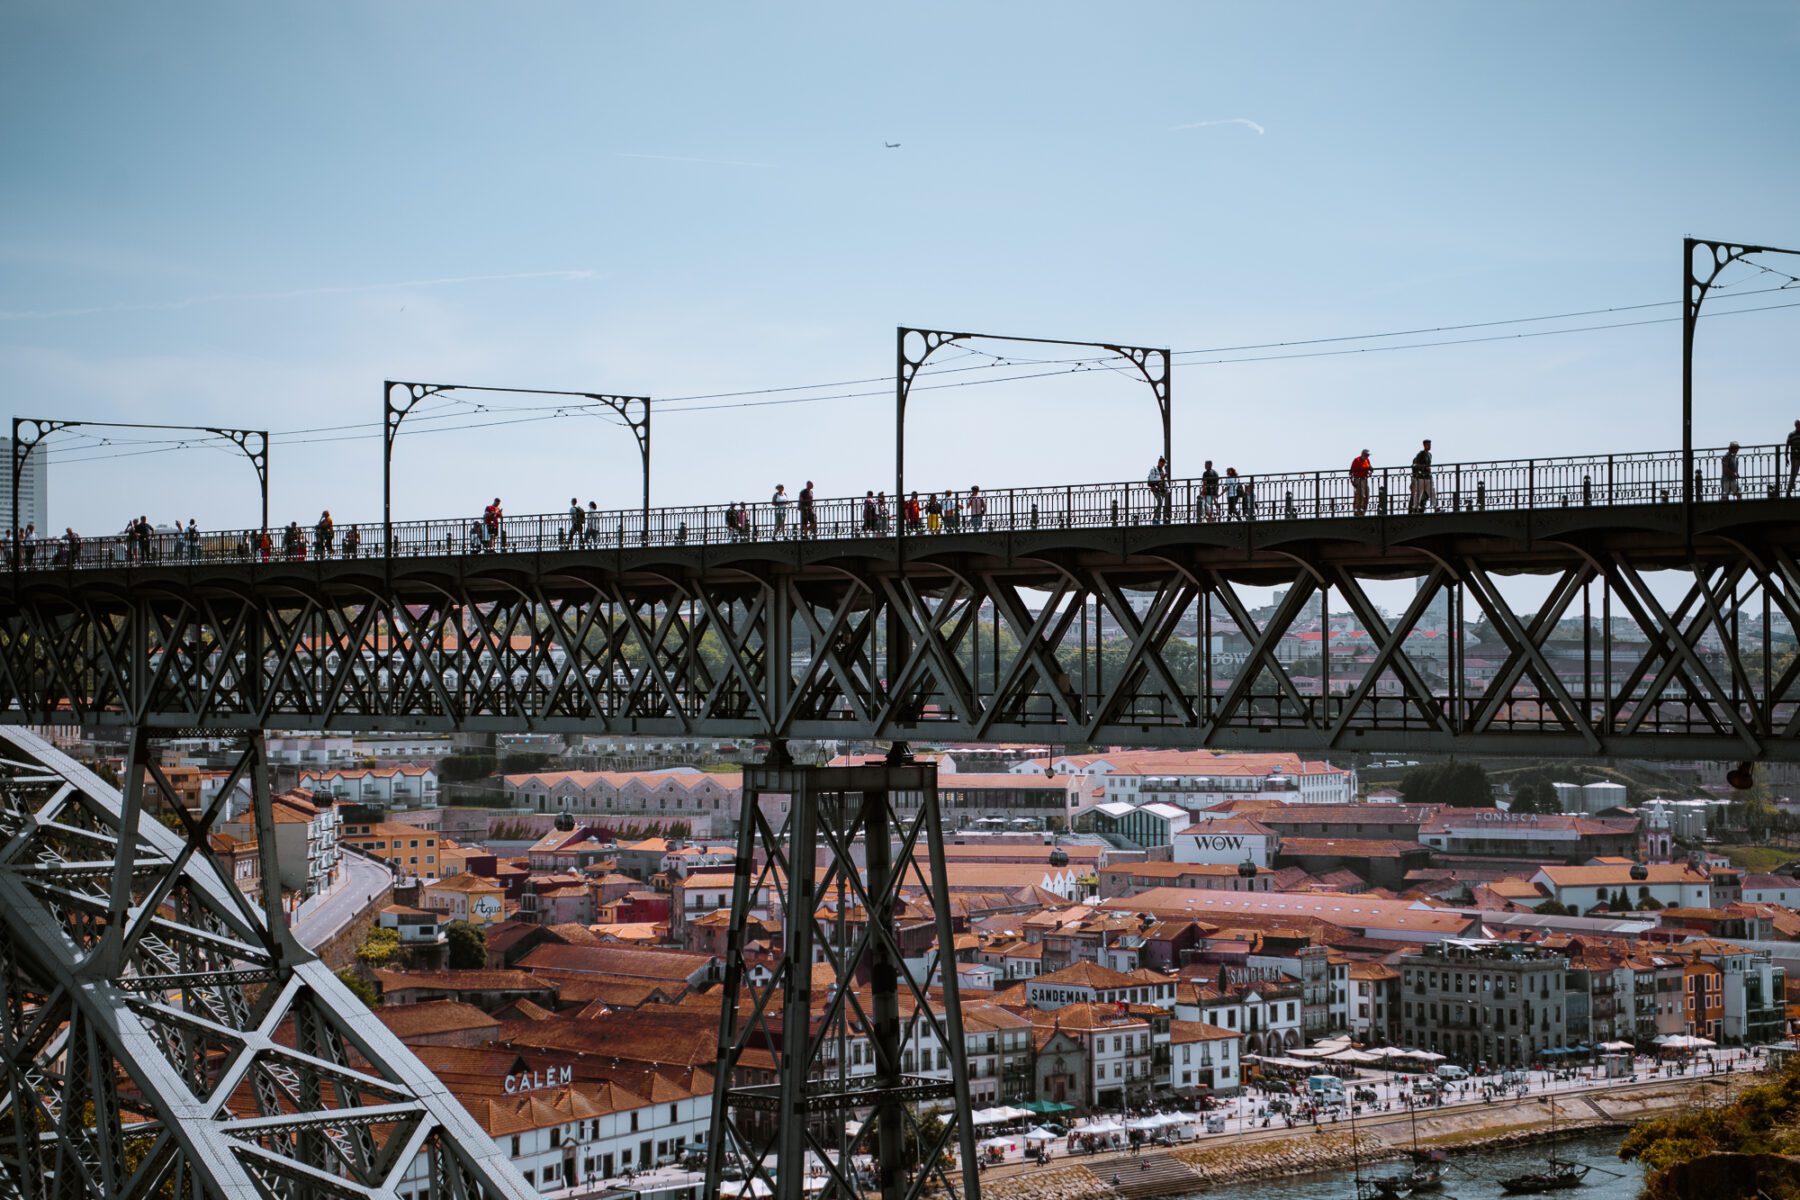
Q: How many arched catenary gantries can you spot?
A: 4